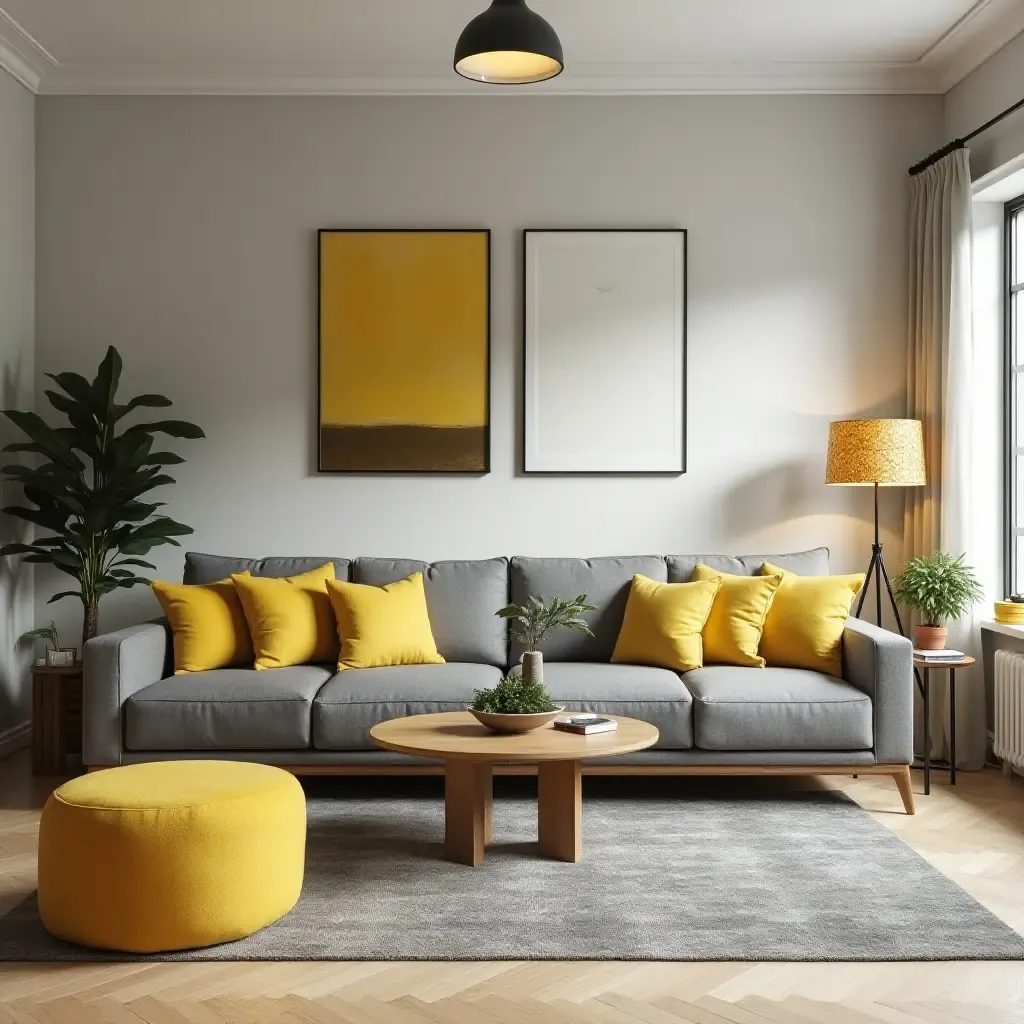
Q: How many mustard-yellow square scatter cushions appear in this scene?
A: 6